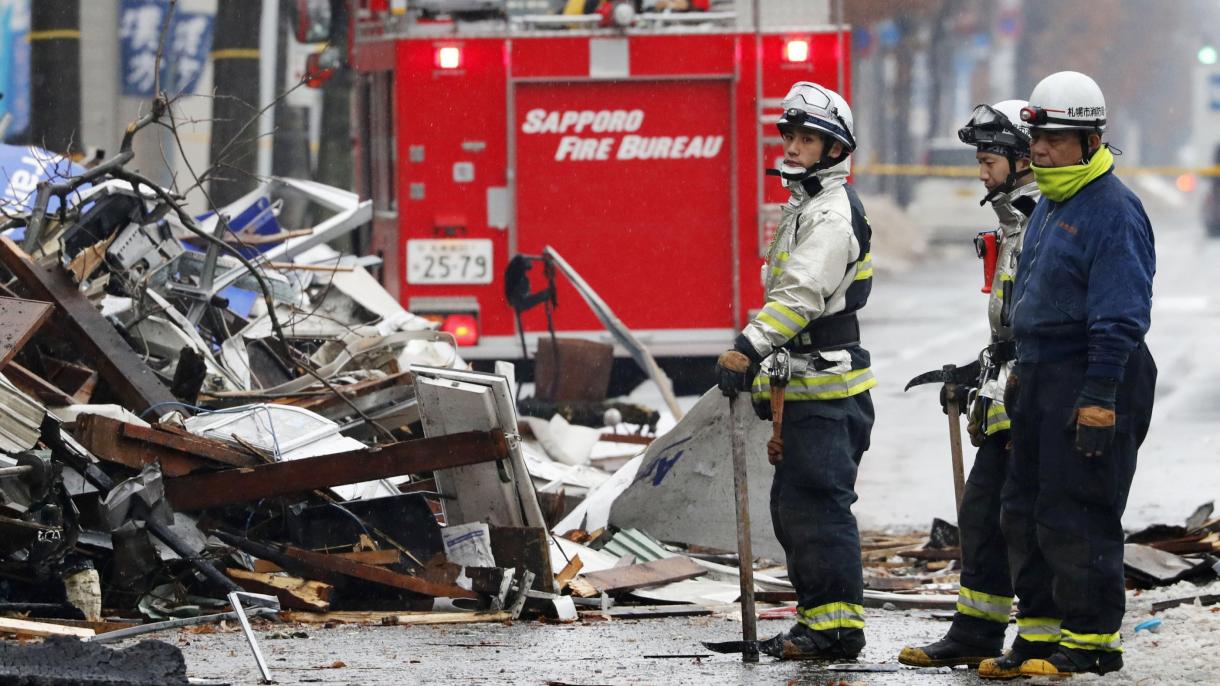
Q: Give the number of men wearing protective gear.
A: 3